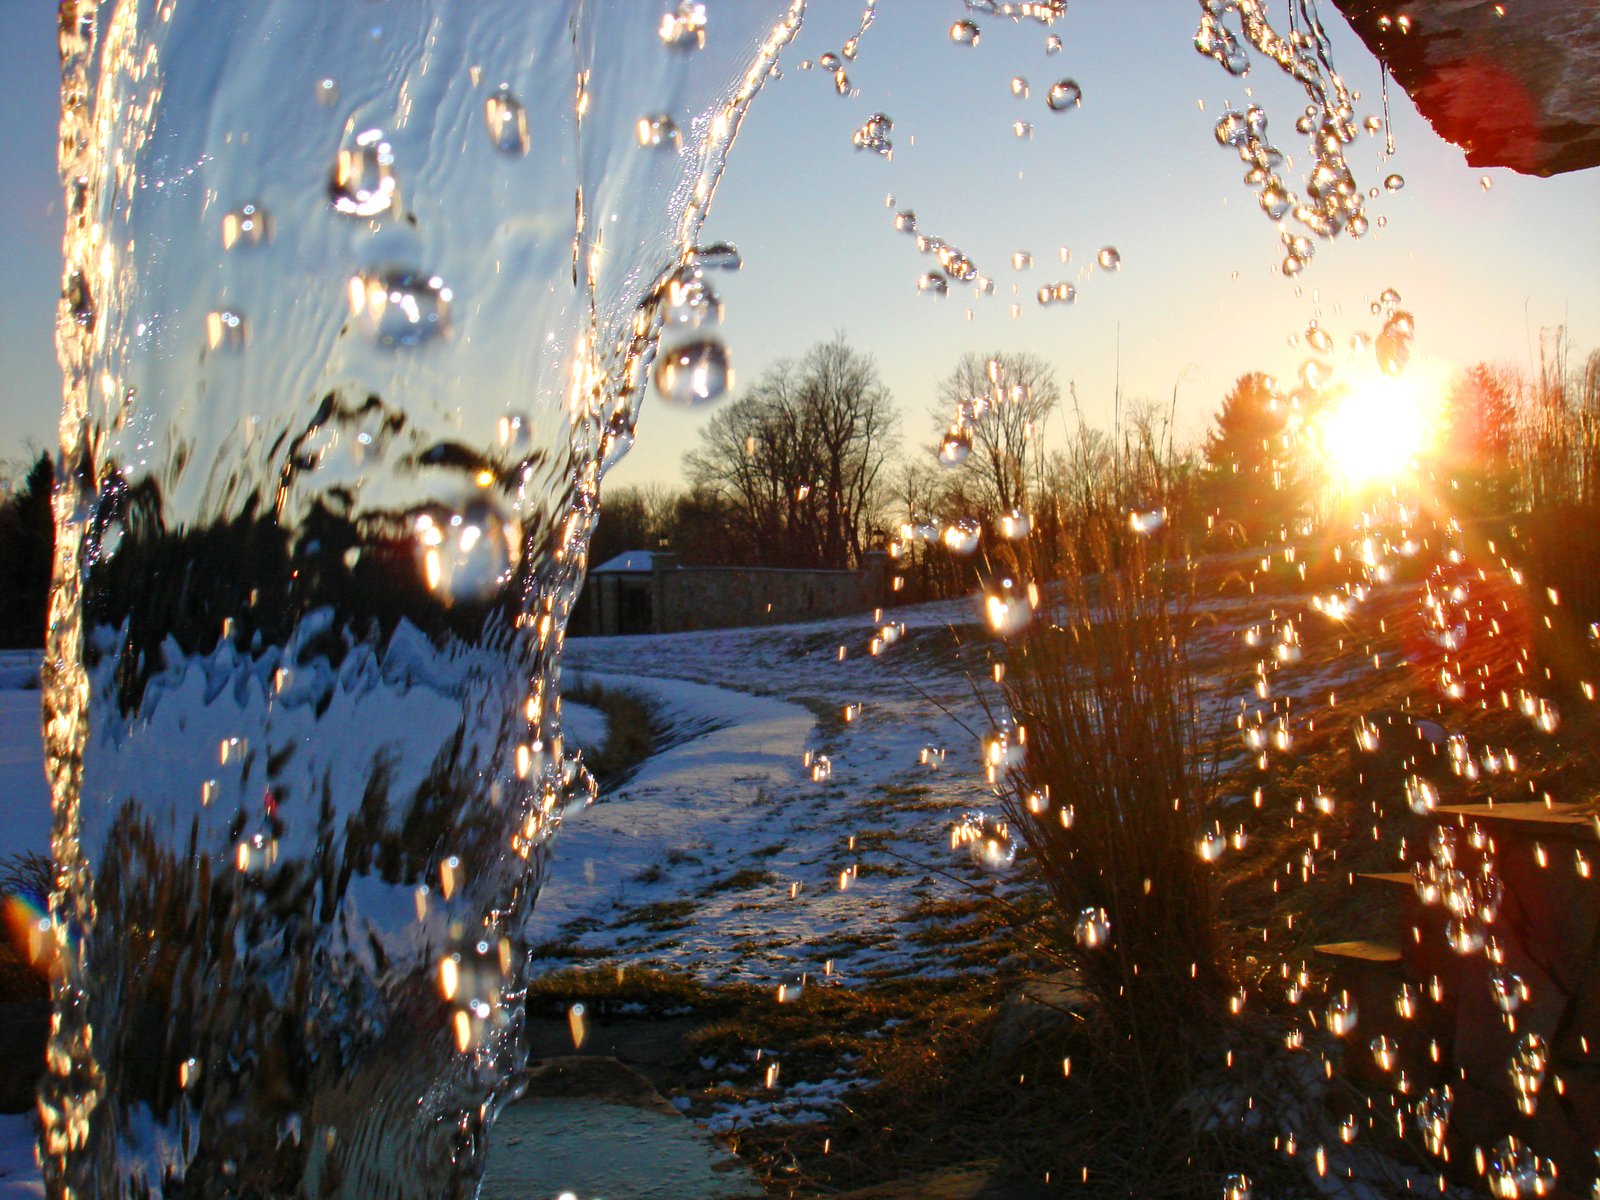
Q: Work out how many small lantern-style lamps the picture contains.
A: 2